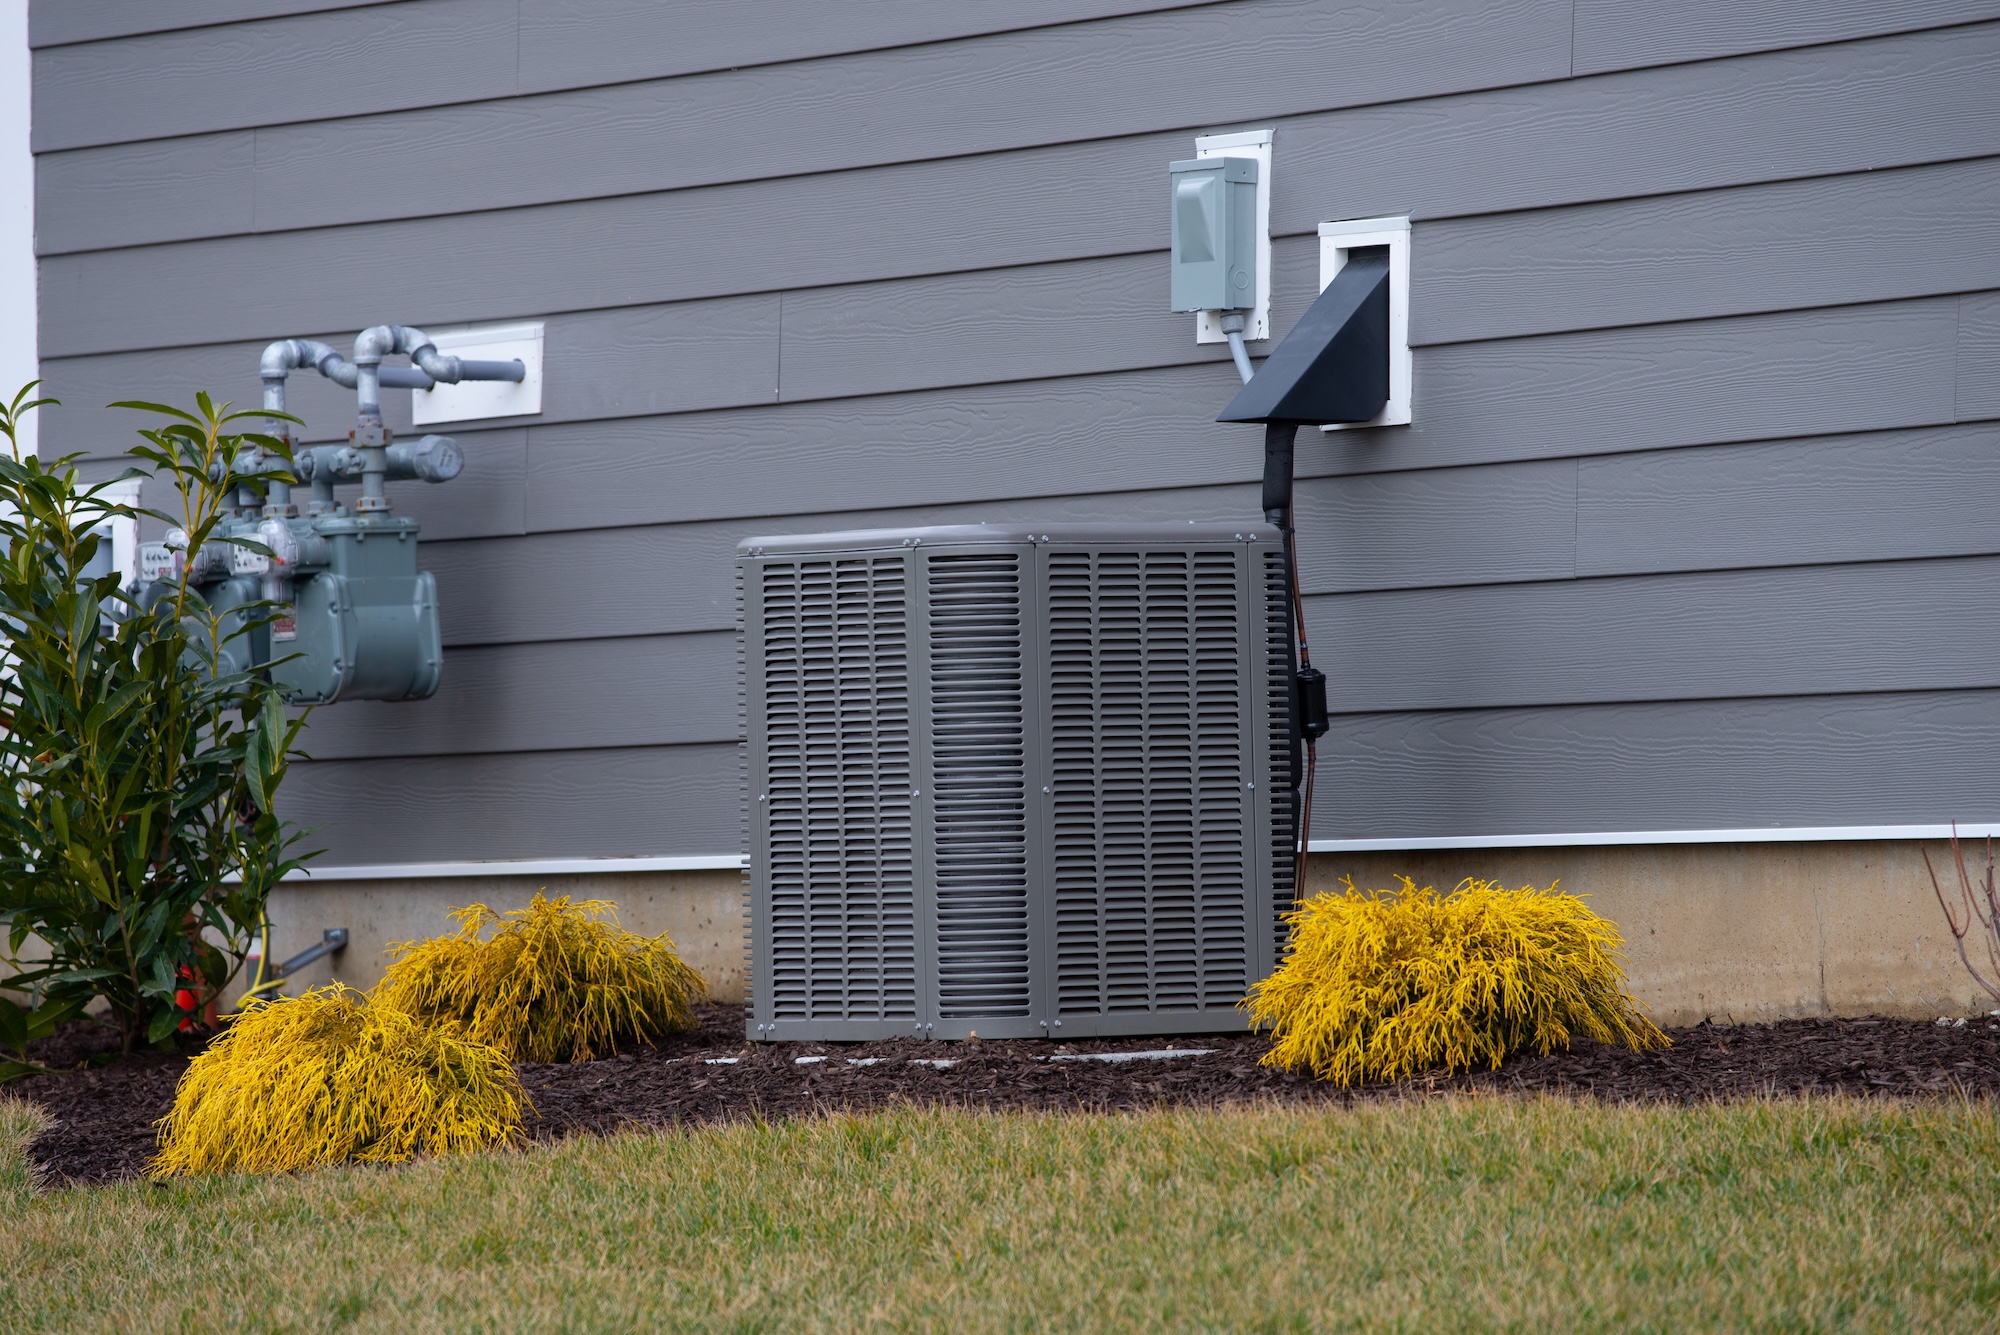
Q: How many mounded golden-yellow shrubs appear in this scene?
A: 3